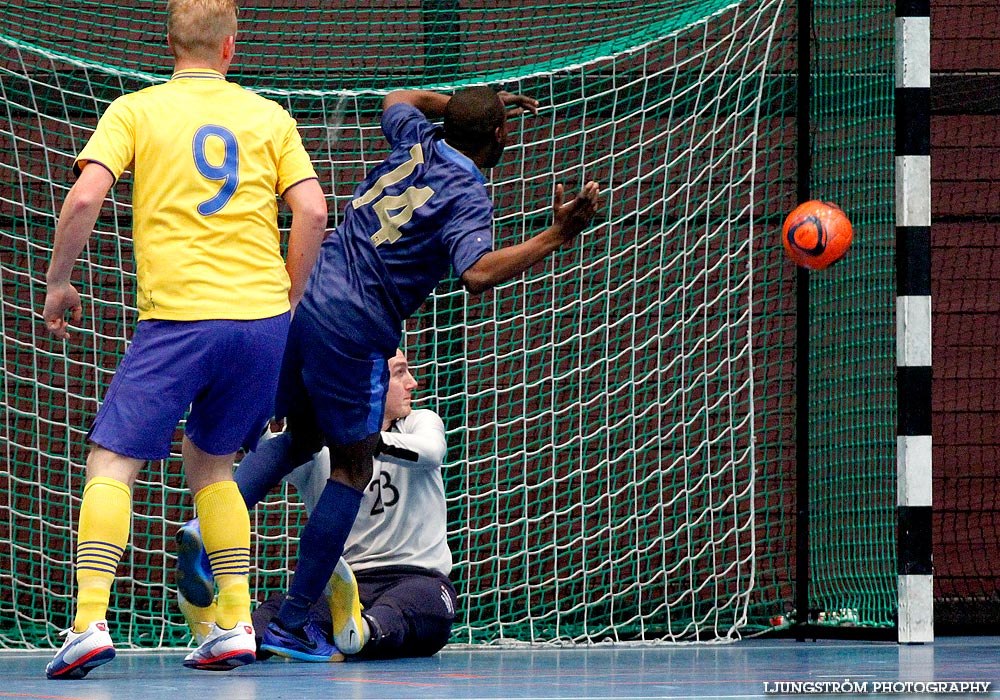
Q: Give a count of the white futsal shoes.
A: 2